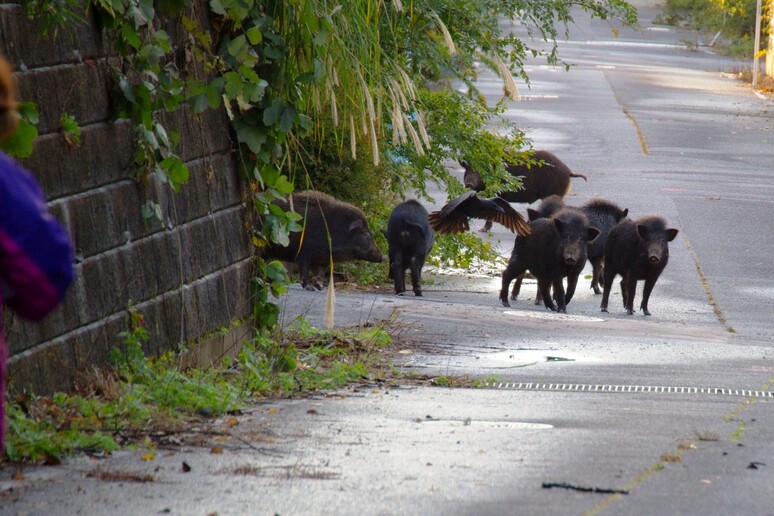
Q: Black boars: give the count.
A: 7